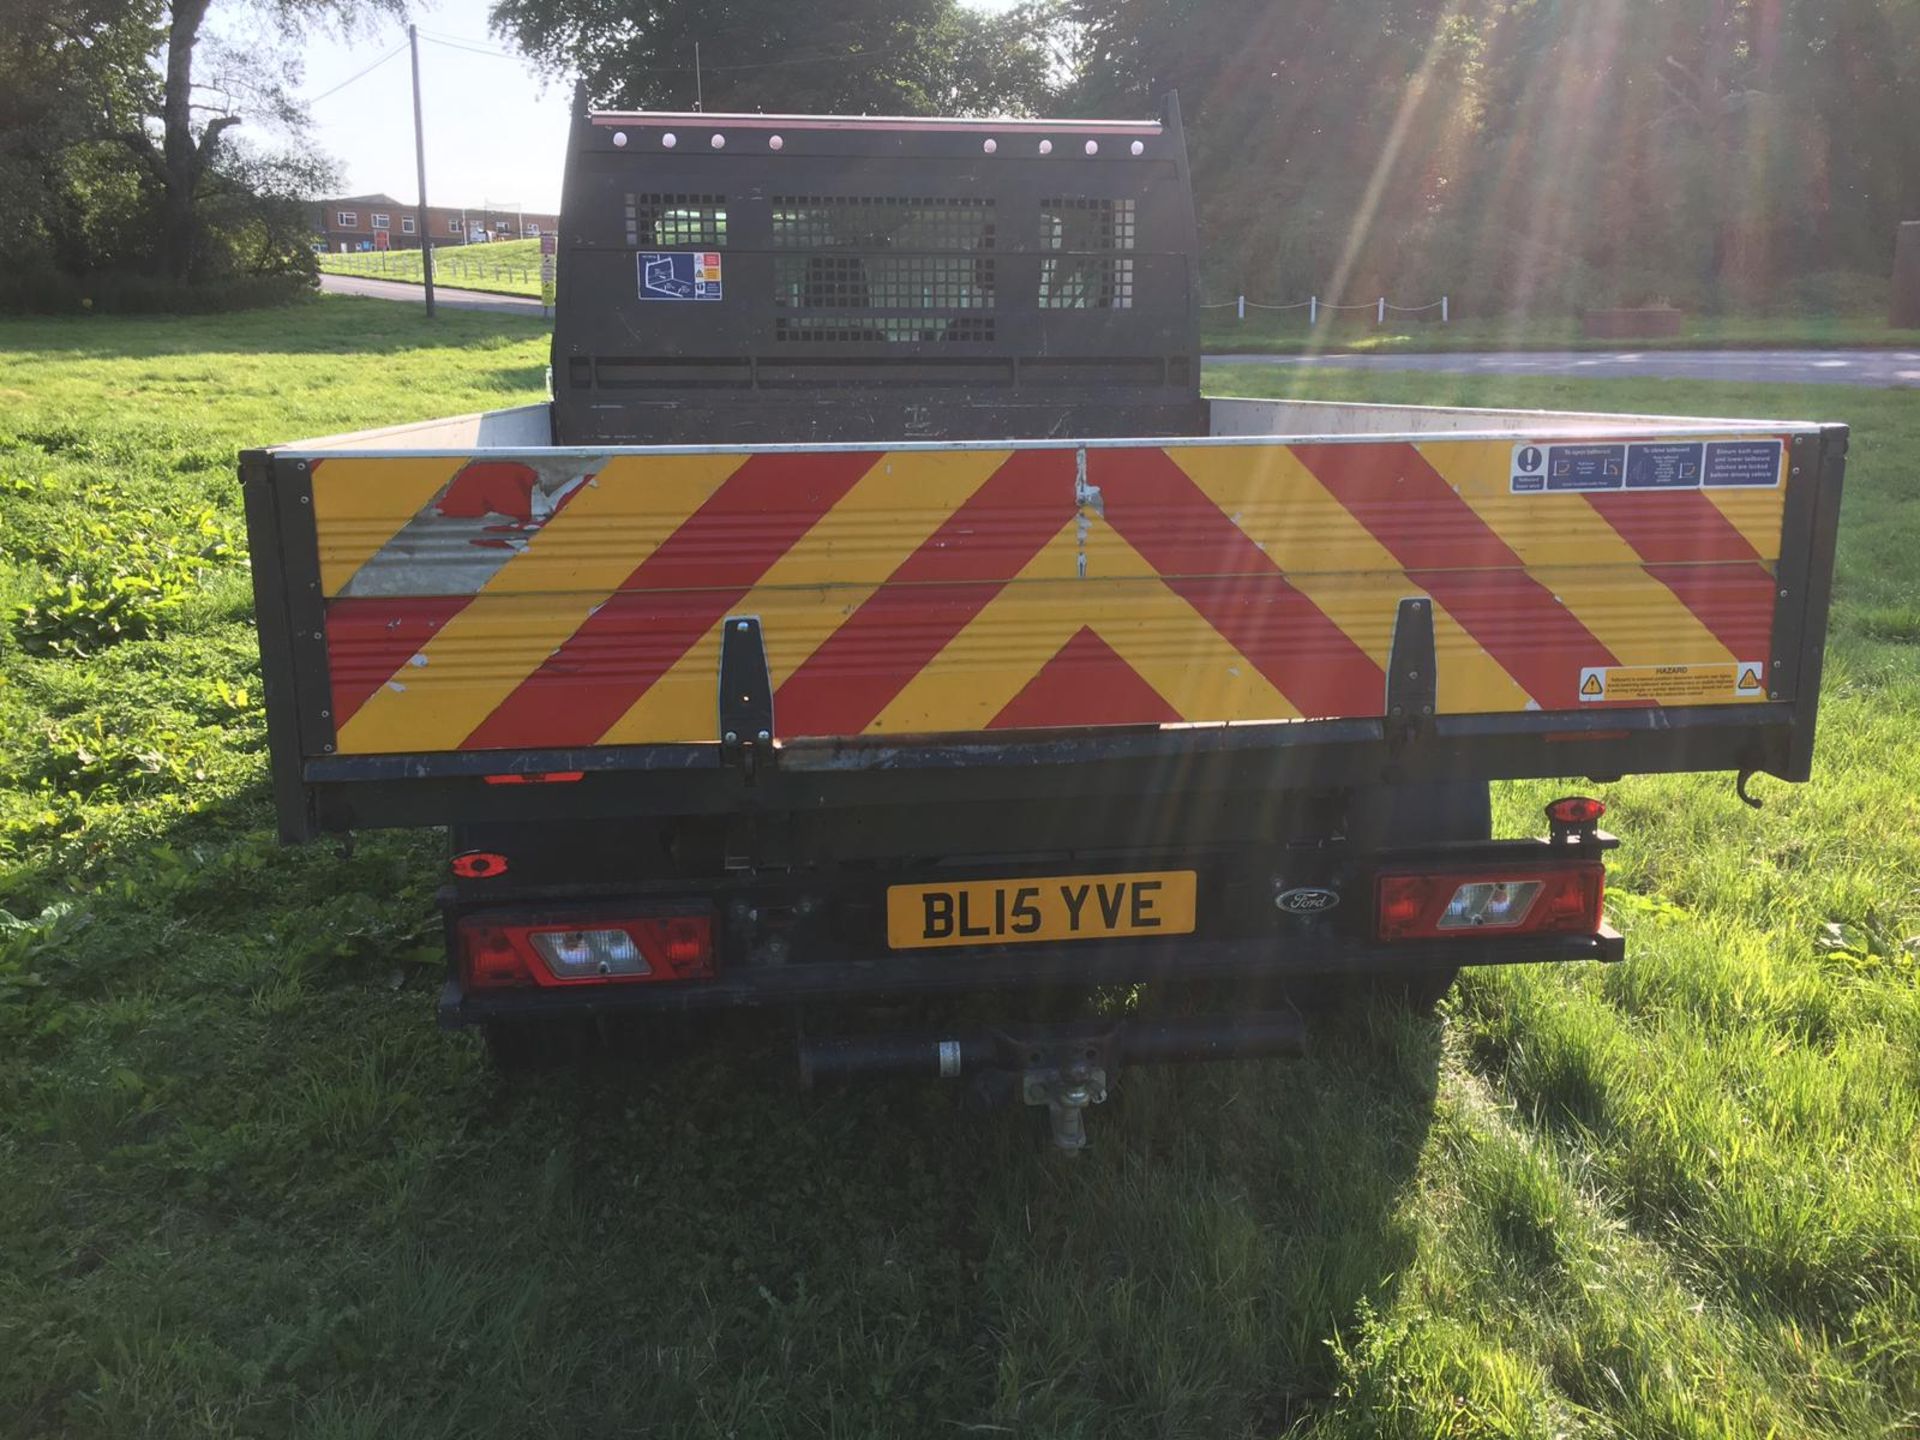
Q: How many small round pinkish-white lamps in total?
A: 8